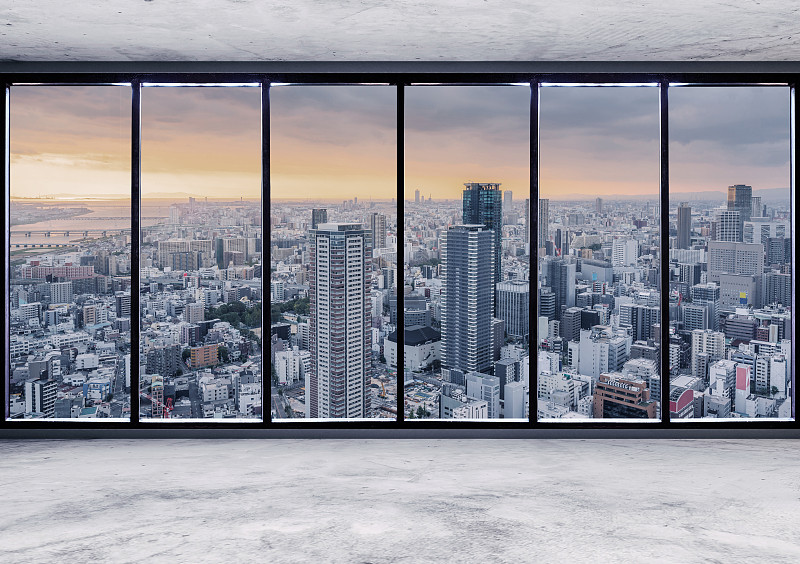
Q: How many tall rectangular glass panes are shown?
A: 6